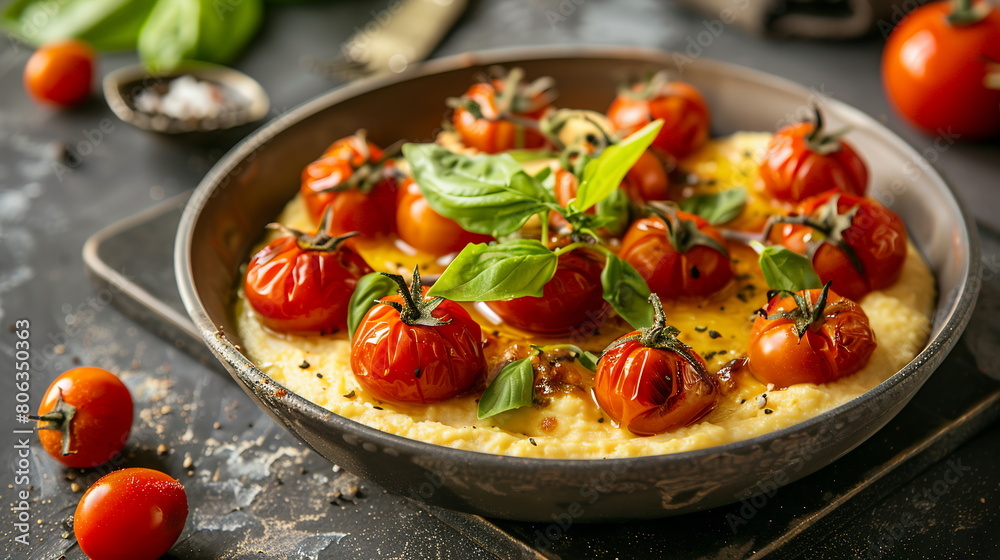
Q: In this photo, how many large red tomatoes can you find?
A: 1